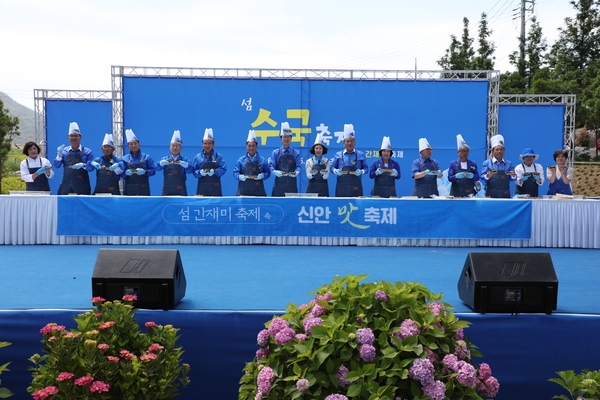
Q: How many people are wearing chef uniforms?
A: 13